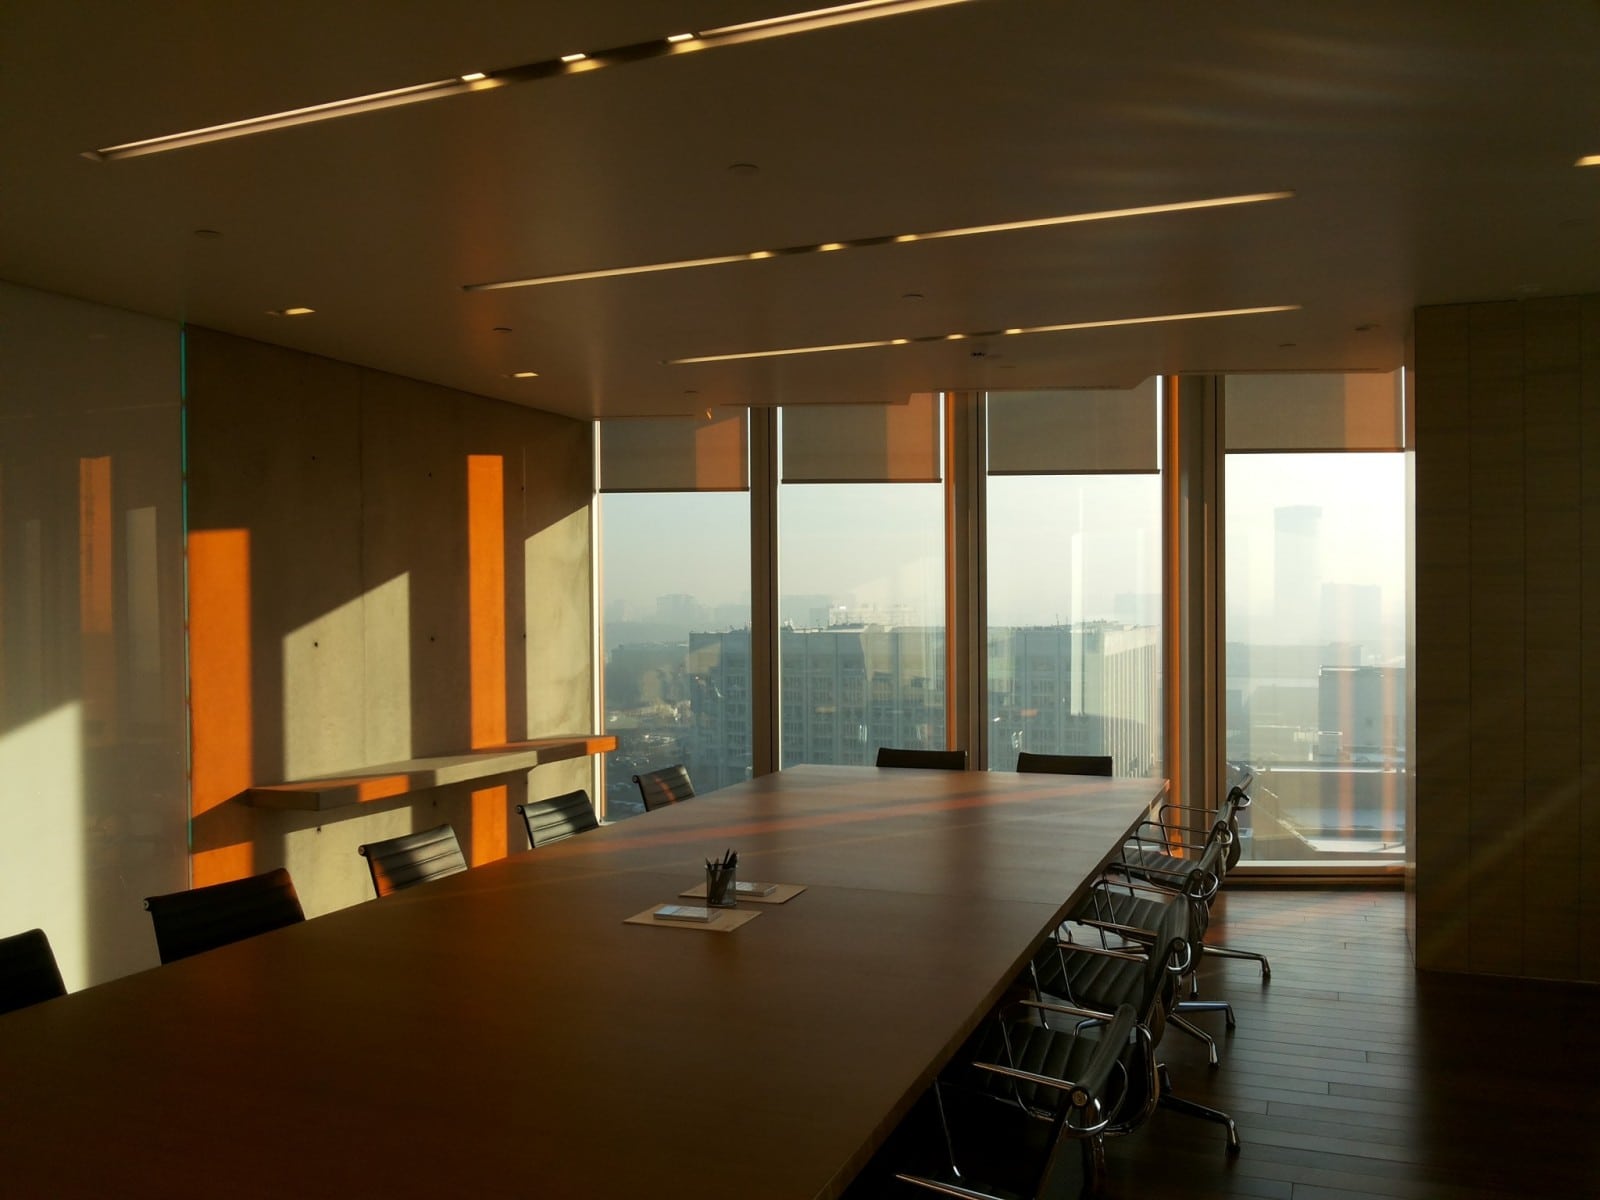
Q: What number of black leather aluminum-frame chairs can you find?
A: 12